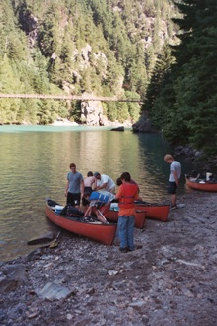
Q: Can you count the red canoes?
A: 4